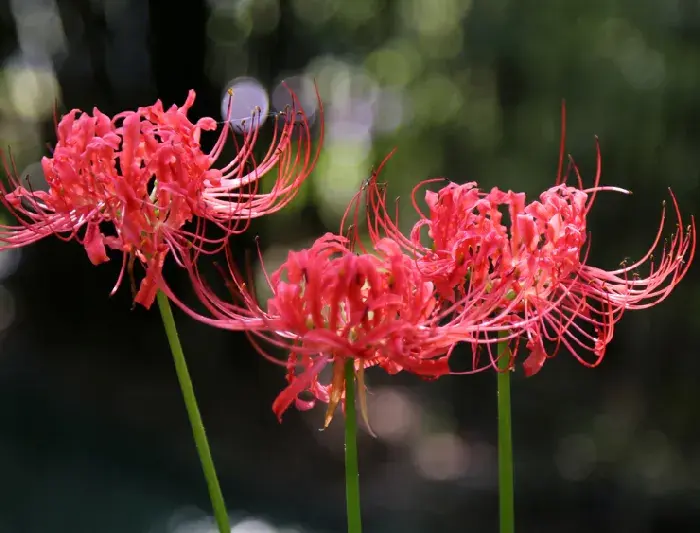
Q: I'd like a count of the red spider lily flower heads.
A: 3